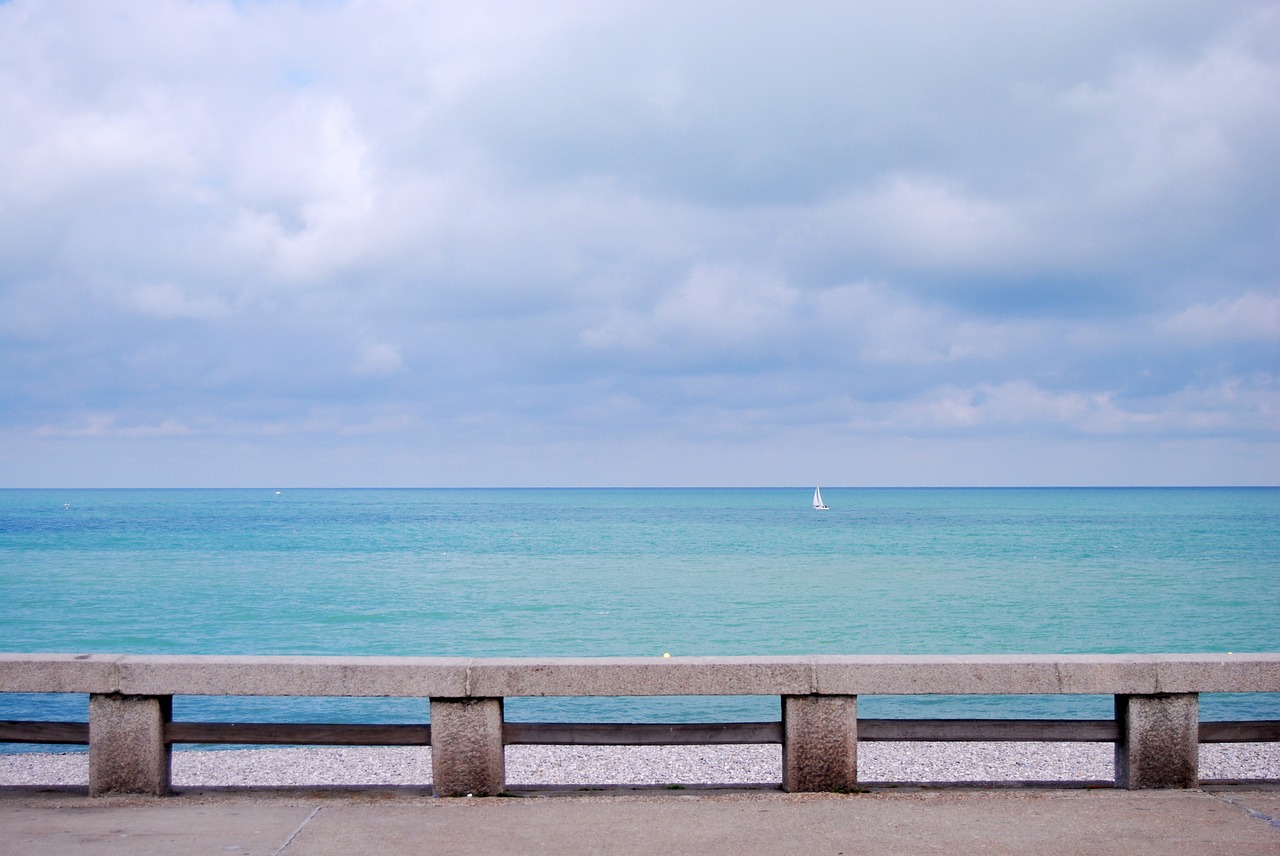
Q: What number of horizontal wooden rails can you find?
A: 5